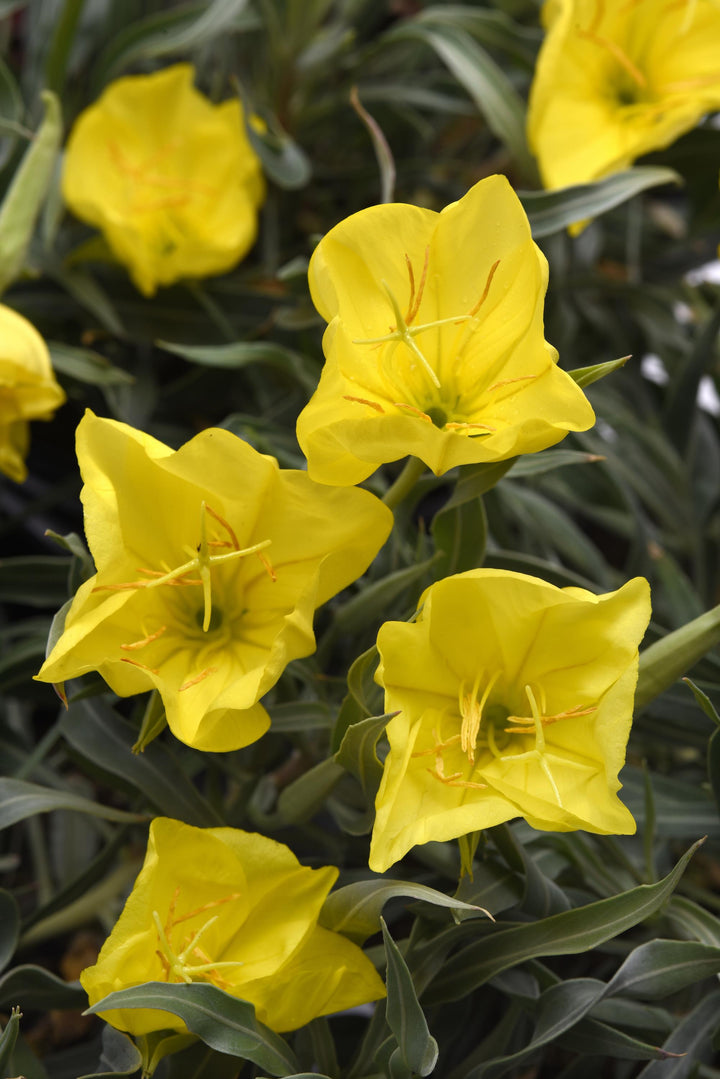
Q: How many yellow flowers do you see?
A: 7